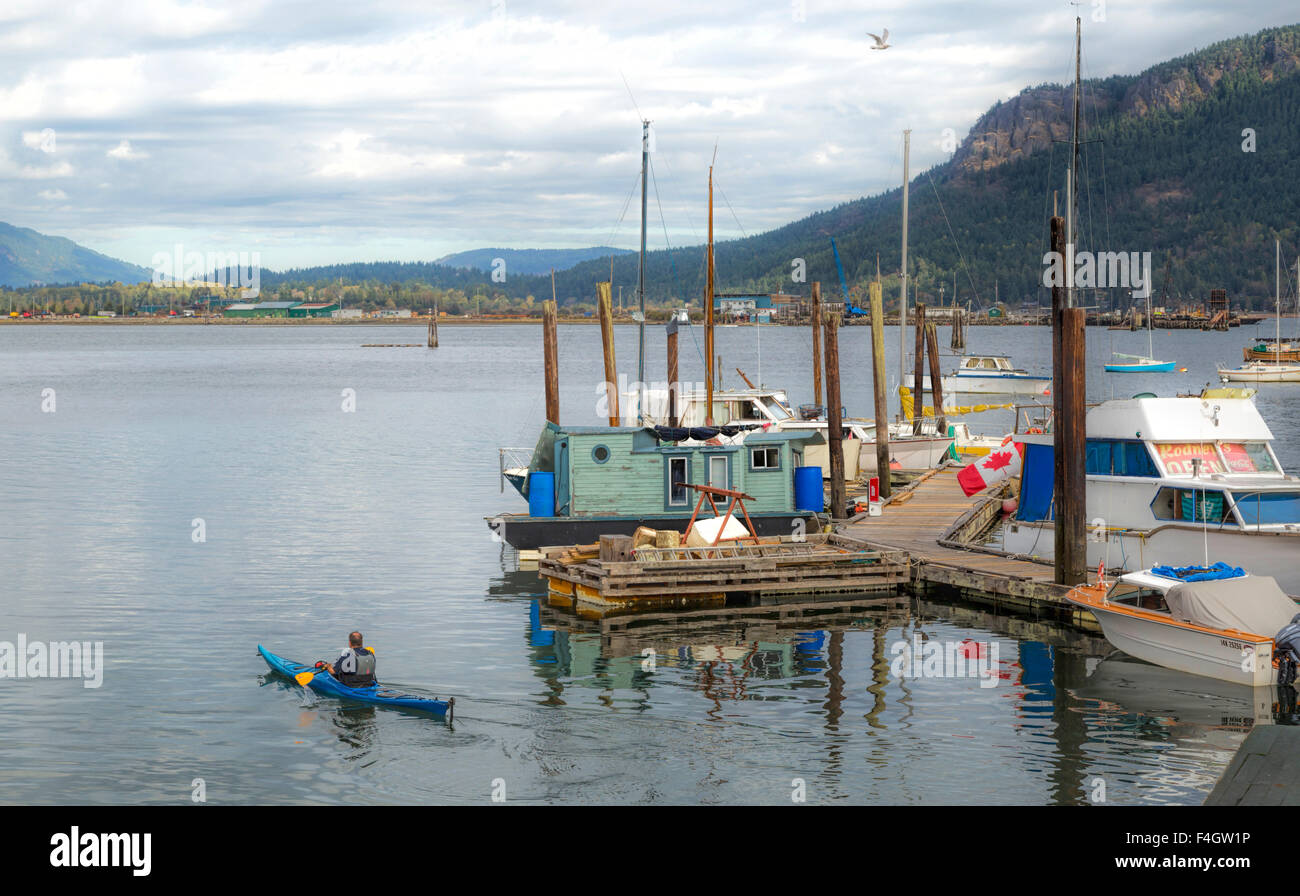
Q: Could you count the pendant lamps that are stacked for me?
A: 0